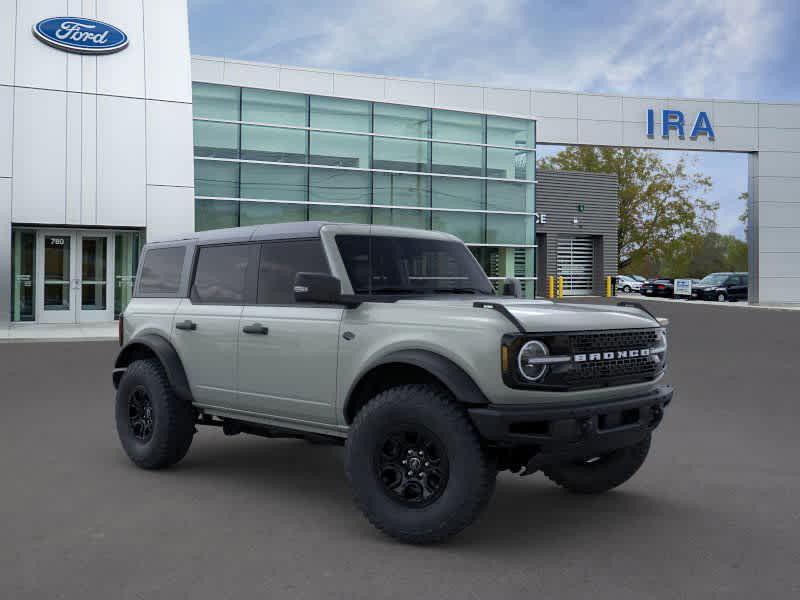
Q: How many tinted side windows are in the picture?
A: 3